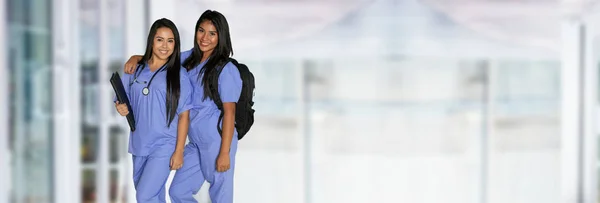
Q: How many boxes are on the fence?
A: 0